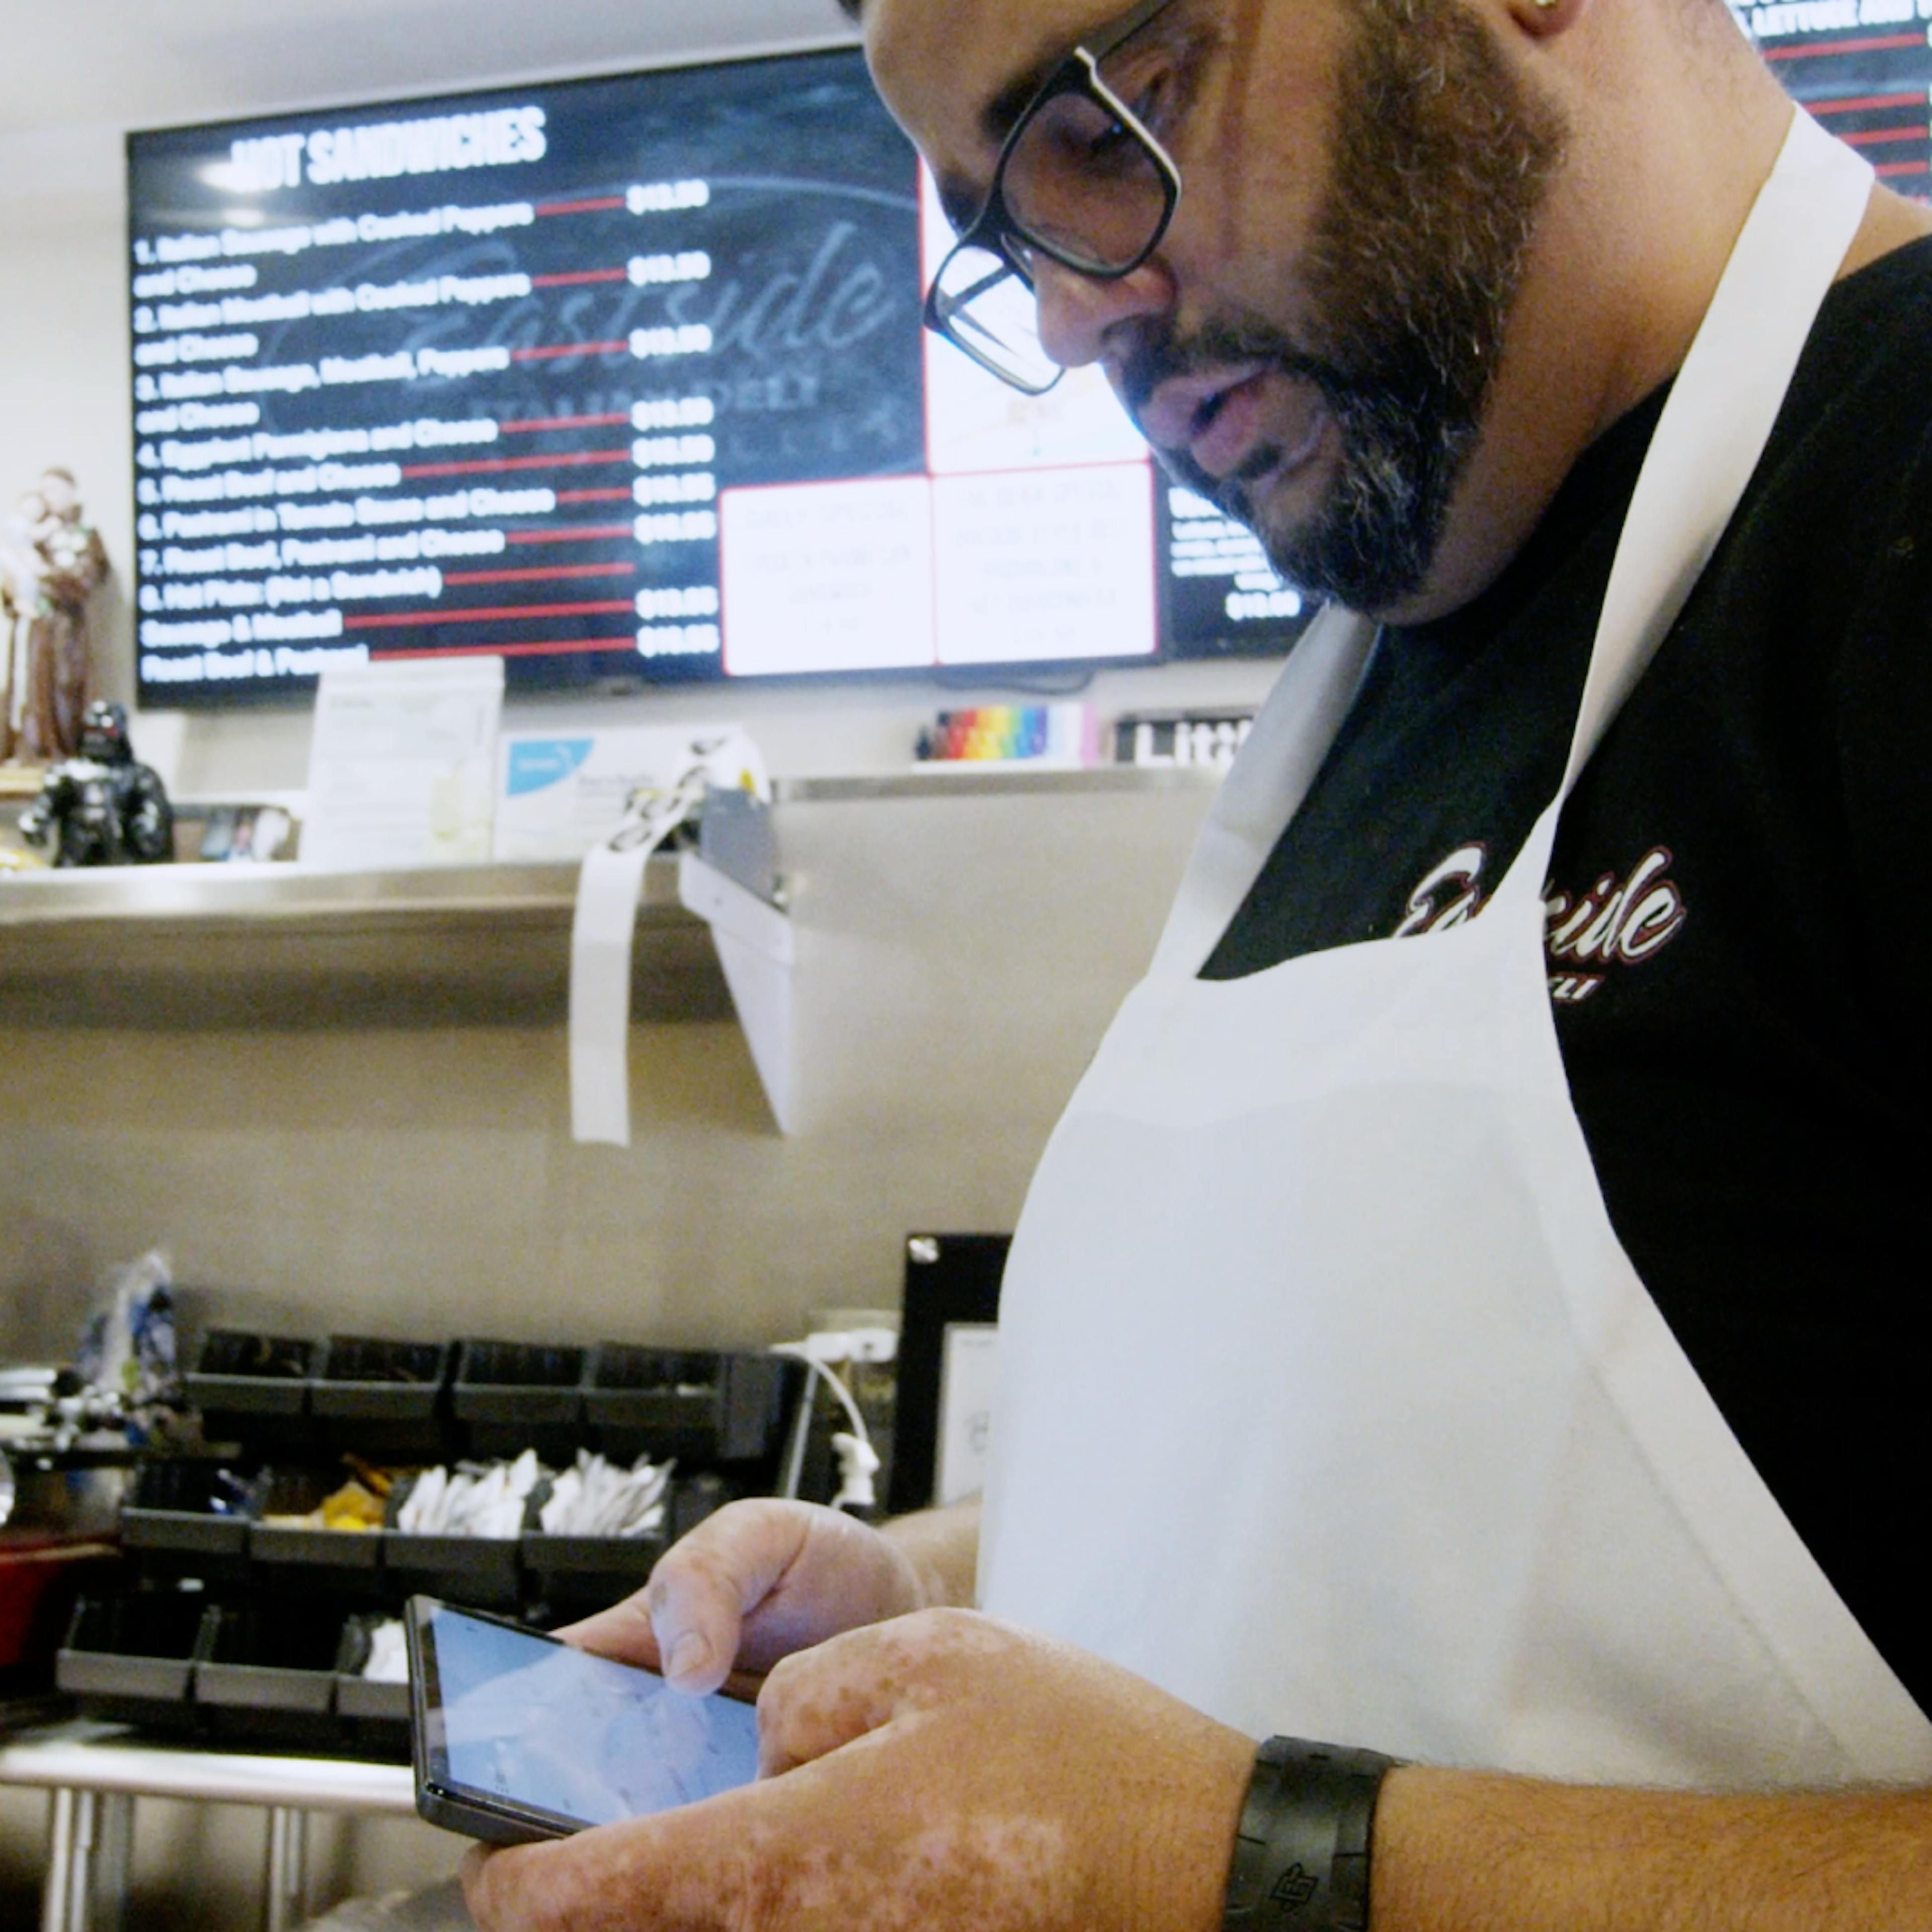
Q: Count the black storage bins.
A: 11